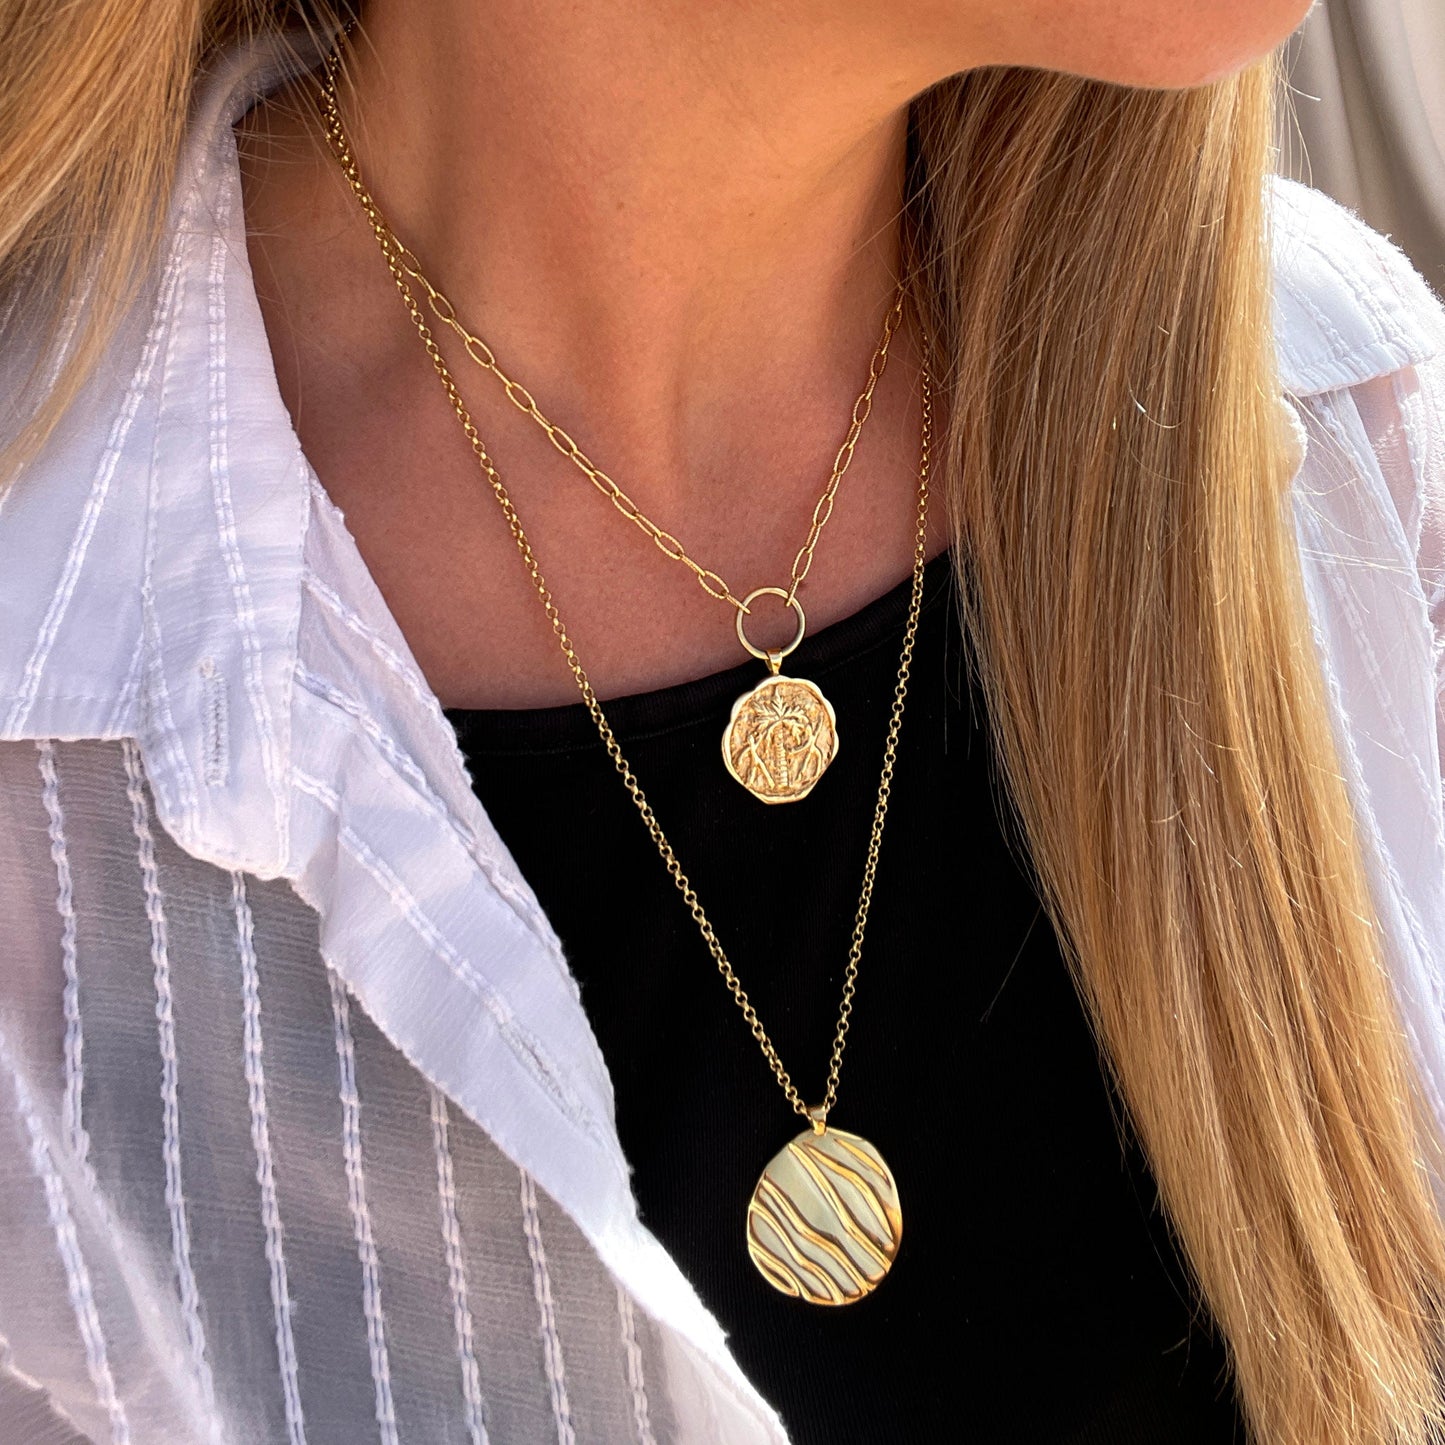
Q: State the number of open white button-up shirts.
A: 1